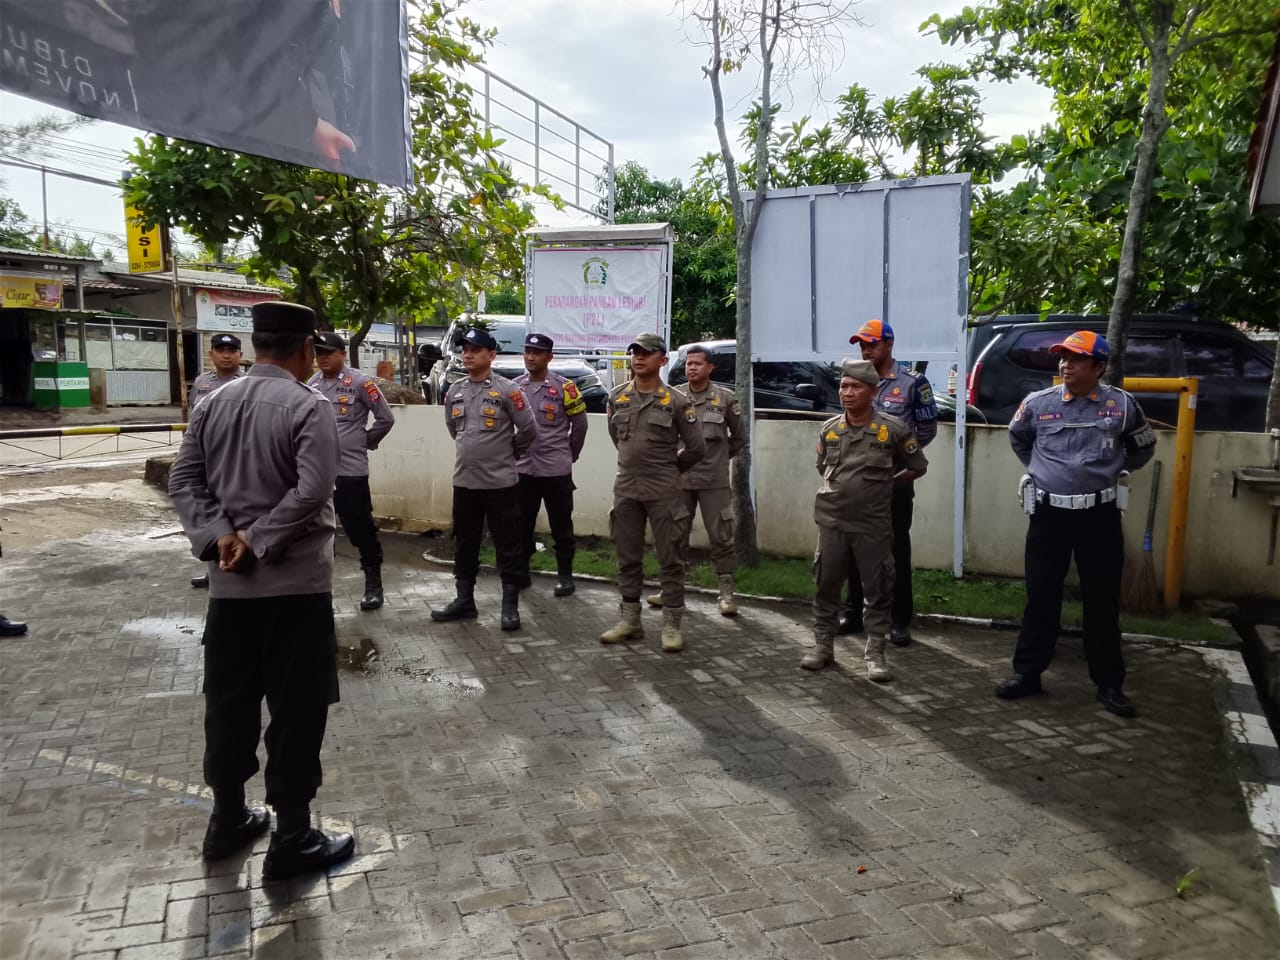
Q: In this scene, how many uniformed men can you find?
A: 10